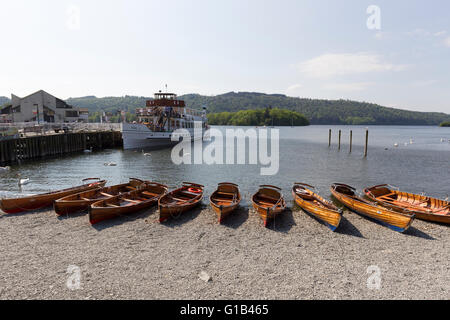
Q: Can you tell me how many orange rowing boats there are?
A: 9